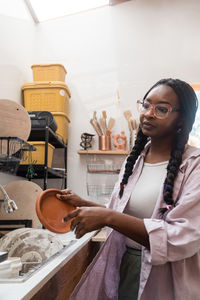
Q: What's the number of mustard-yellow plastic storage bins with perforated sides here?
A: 4